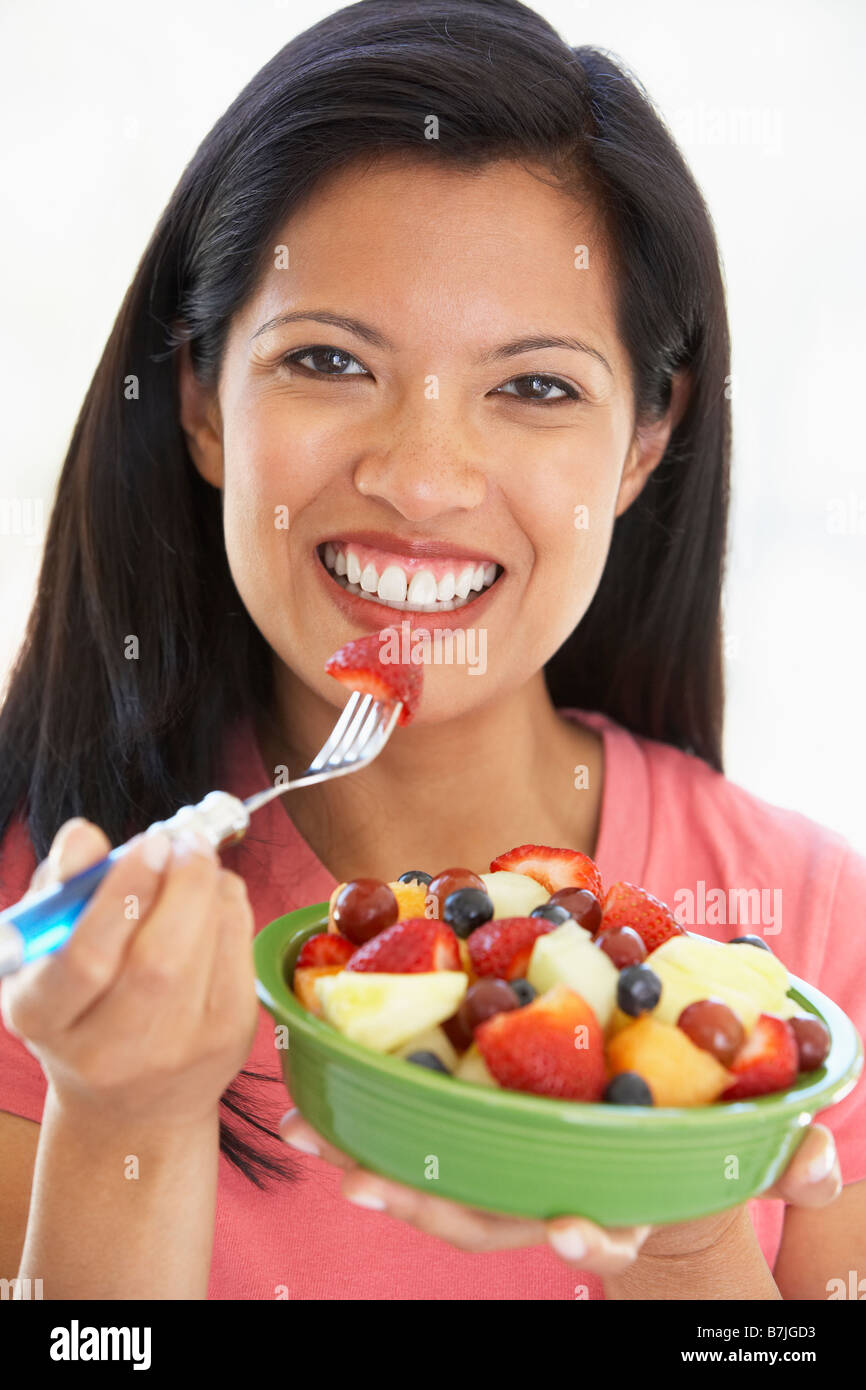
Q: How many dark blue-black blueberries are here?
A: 8